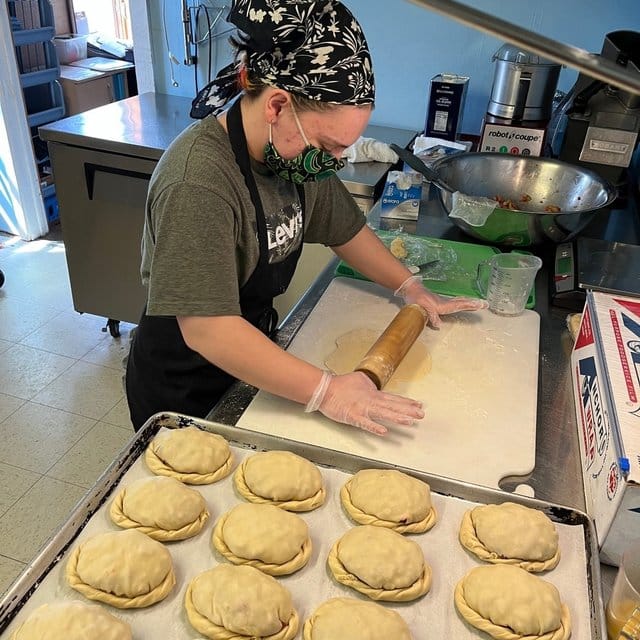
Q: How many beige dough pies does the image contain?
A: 12